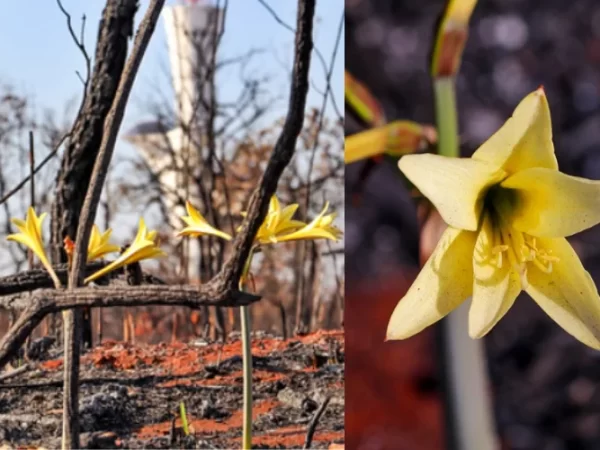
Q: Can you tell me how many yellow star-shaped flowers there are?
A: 7